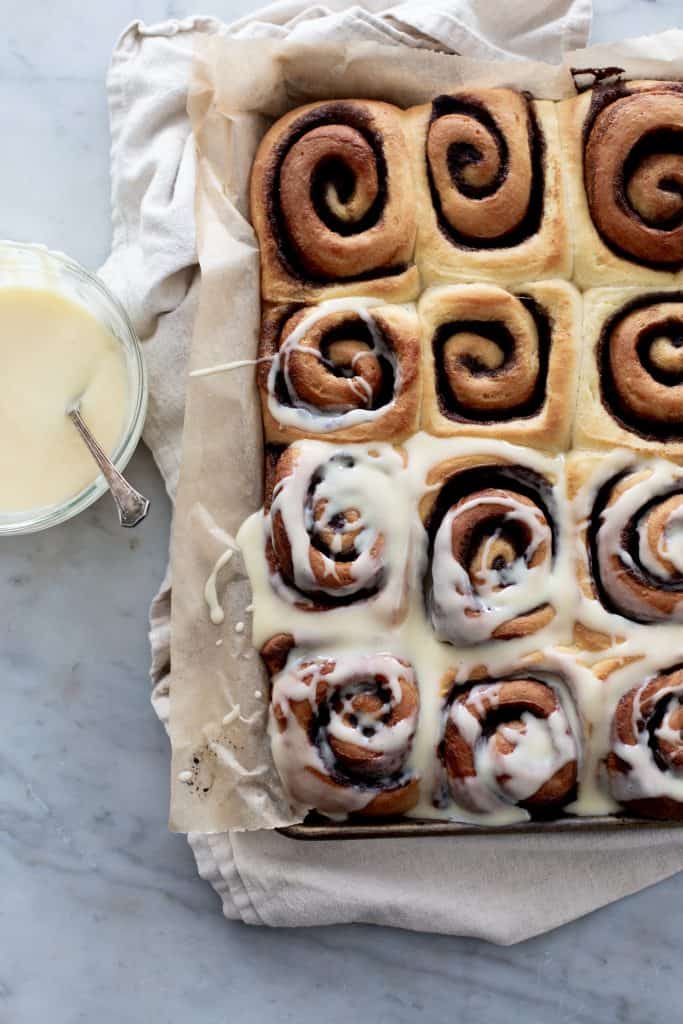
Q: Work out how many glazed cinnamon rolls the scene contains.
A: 7